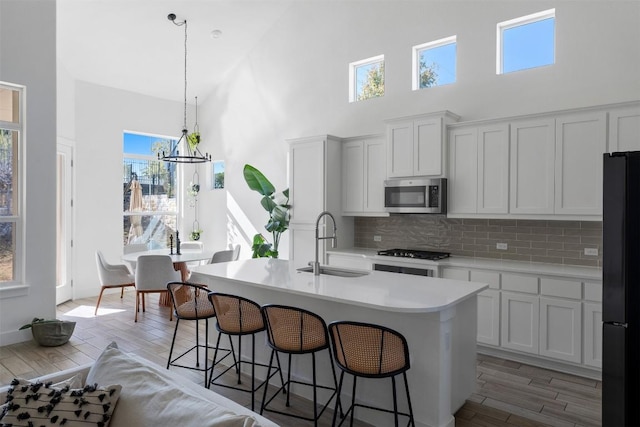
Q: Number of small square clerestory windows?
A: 3